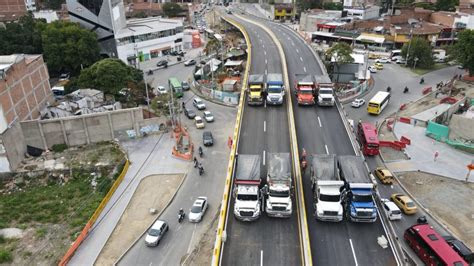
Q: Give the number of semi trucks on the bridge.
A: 8